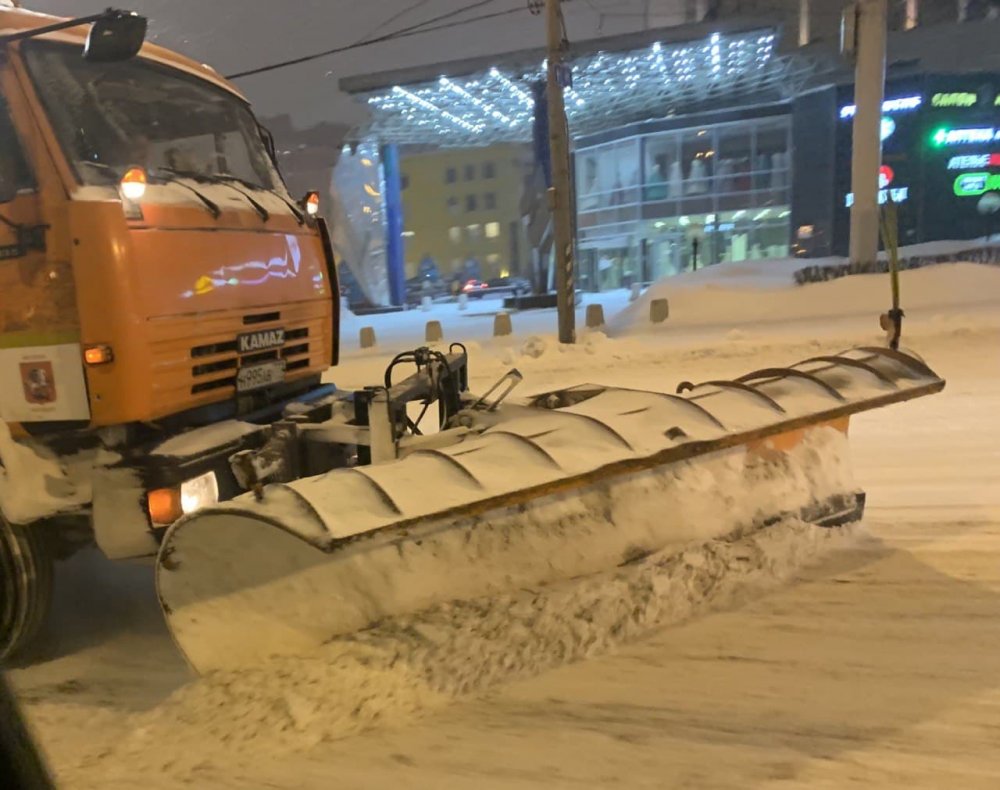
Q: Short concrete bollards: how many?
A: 5